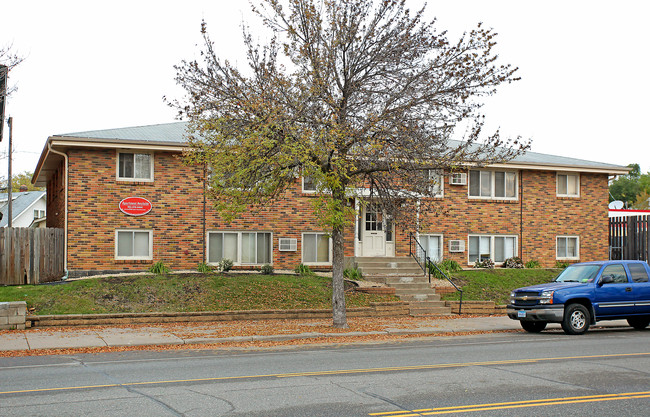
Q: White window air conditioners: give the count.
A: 3